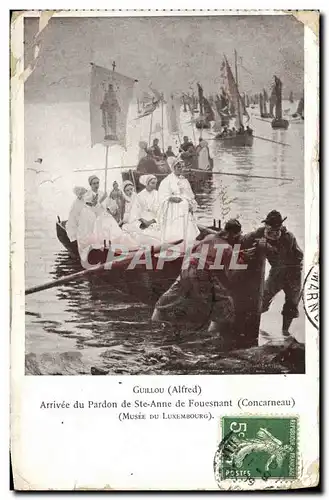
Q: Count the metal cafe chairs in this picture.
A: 0